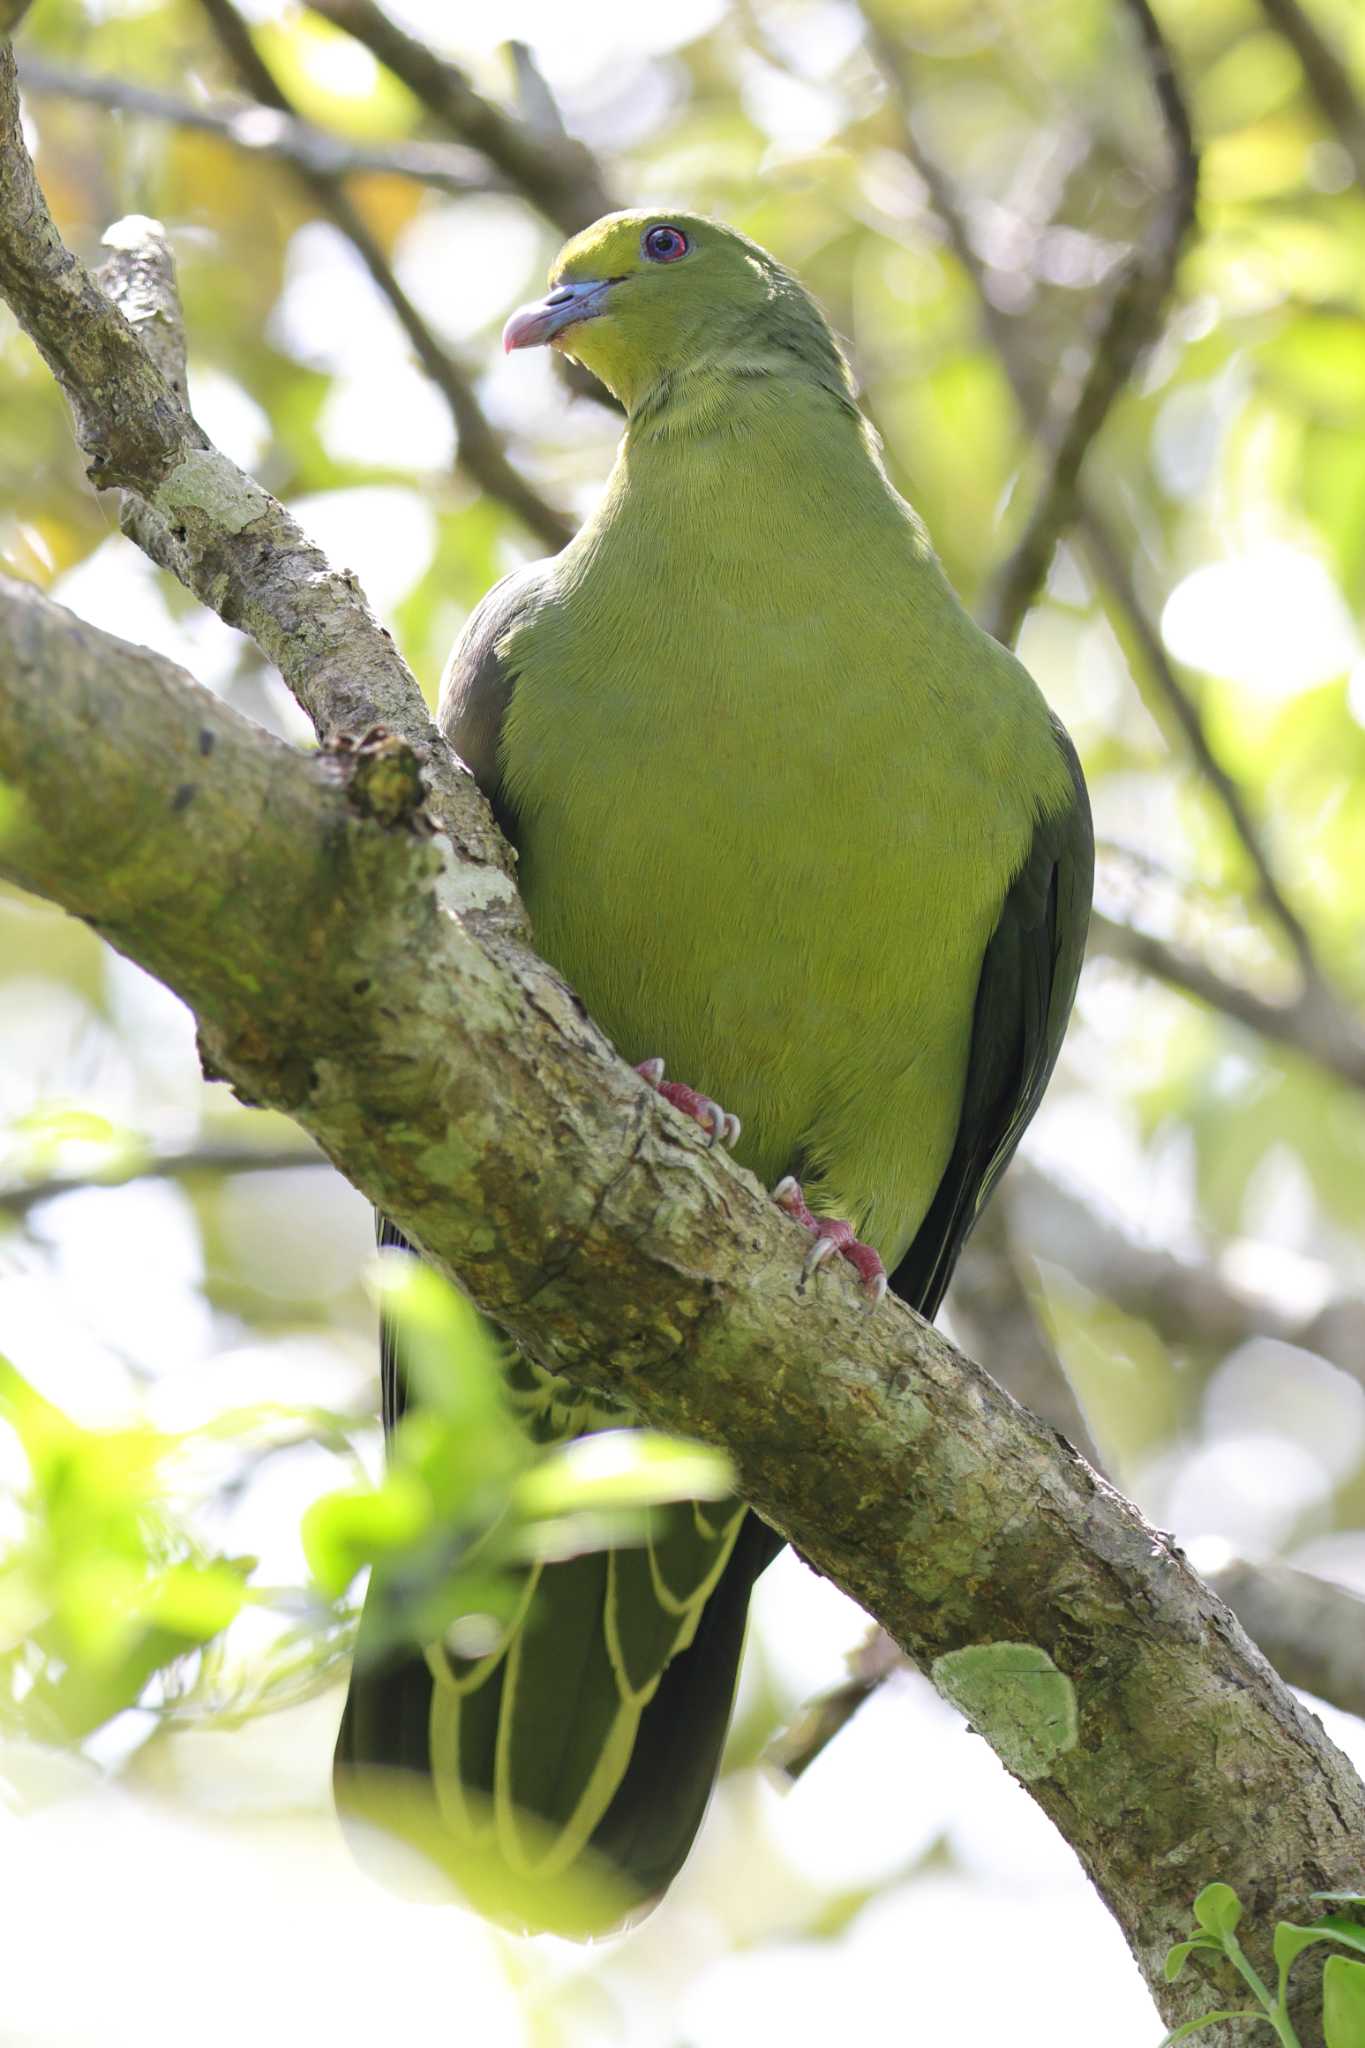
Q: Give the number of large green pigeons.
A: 1